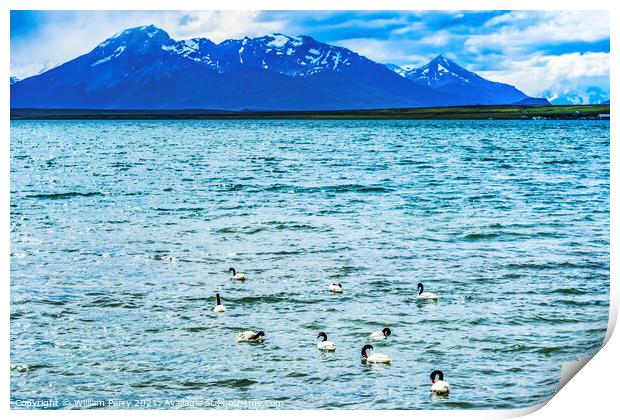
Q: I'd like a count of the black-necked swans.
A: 9